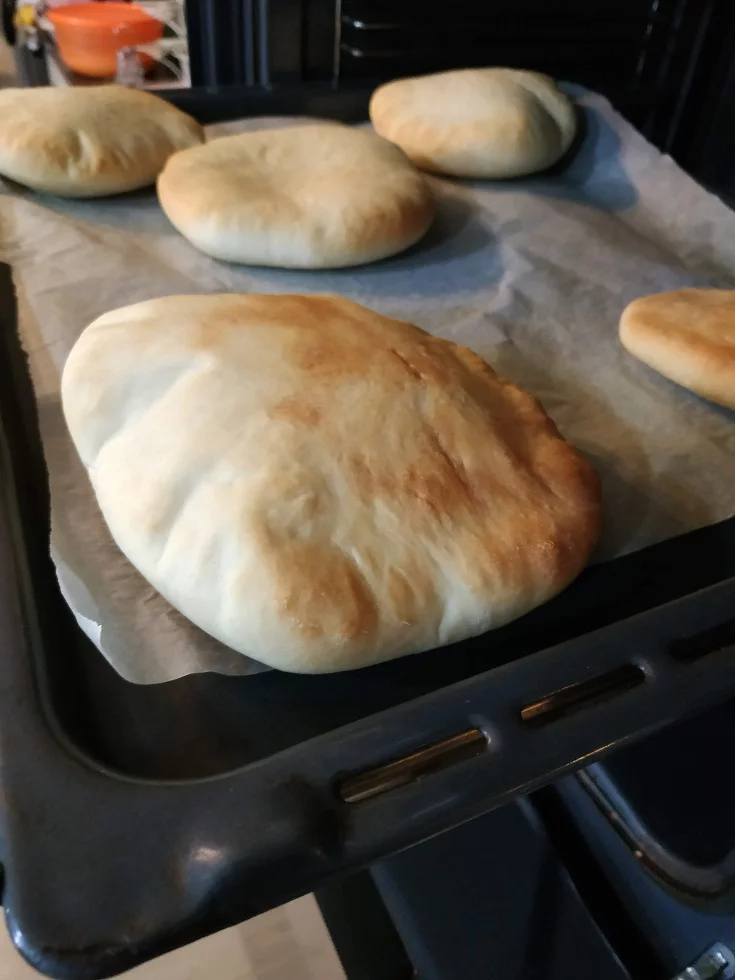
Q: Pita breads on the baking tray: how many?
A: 5